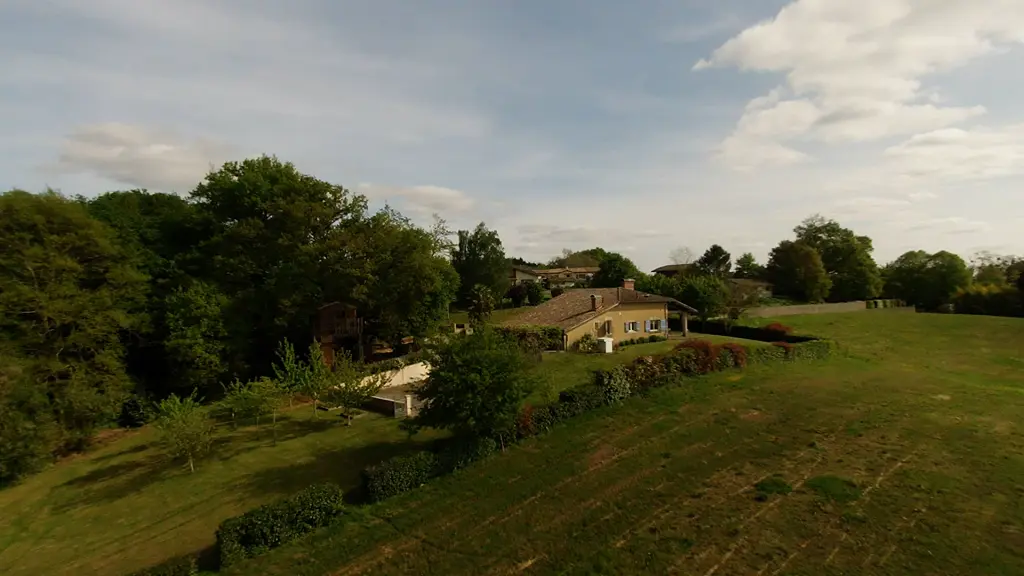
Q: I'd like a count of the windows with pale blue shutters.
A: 2